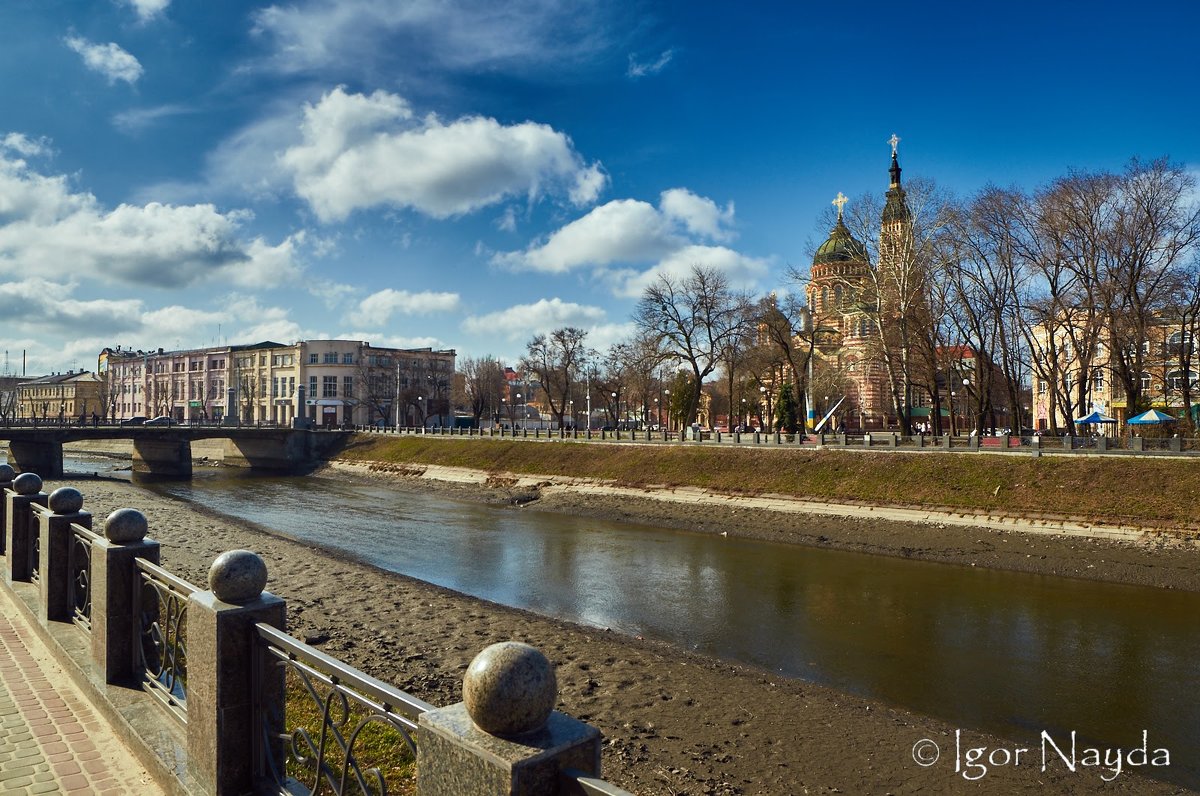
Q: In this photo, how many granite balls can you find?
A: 6